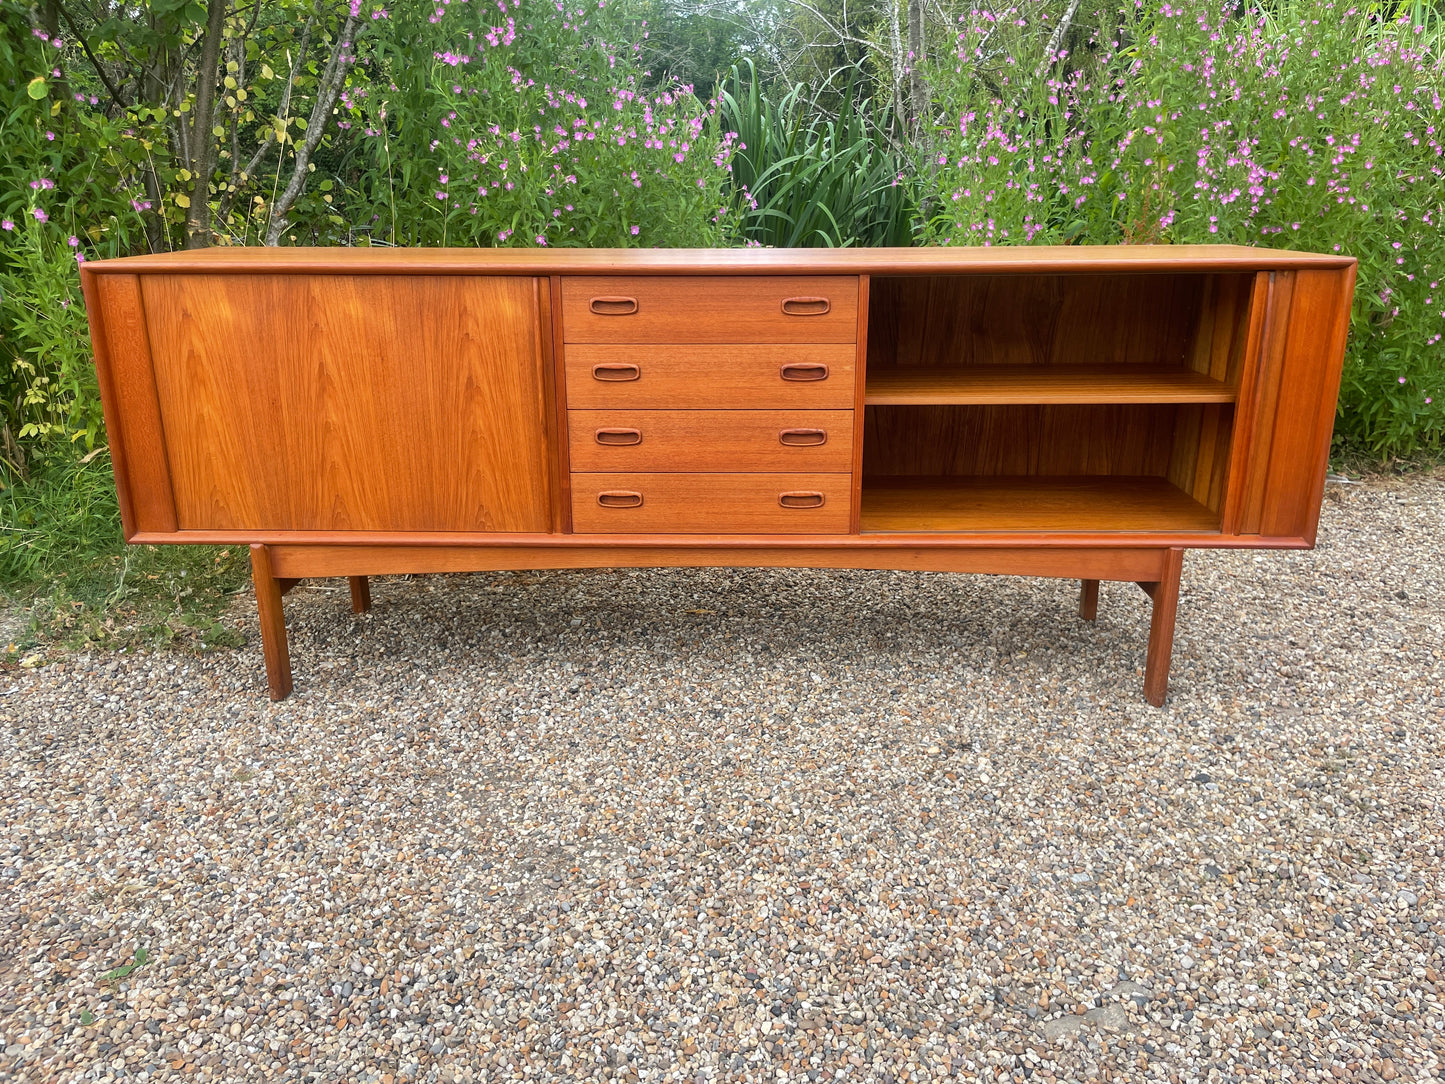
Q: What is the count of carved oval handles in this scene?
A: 8